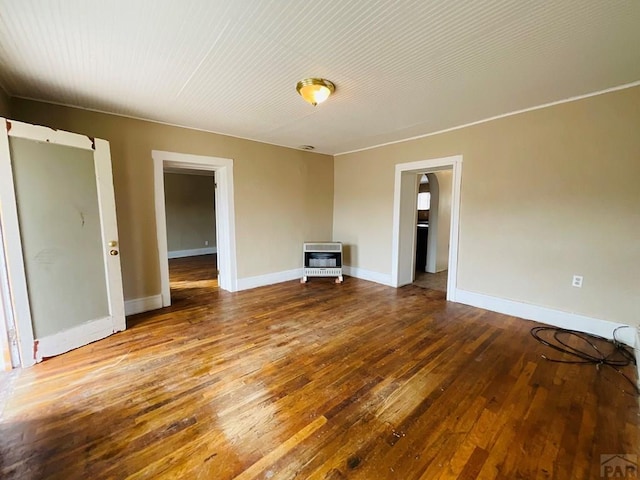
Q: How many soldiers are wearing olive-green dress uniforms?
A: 0